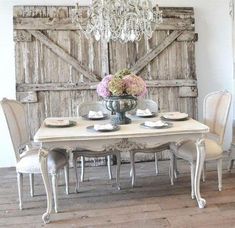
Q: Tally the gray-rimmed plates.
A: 6